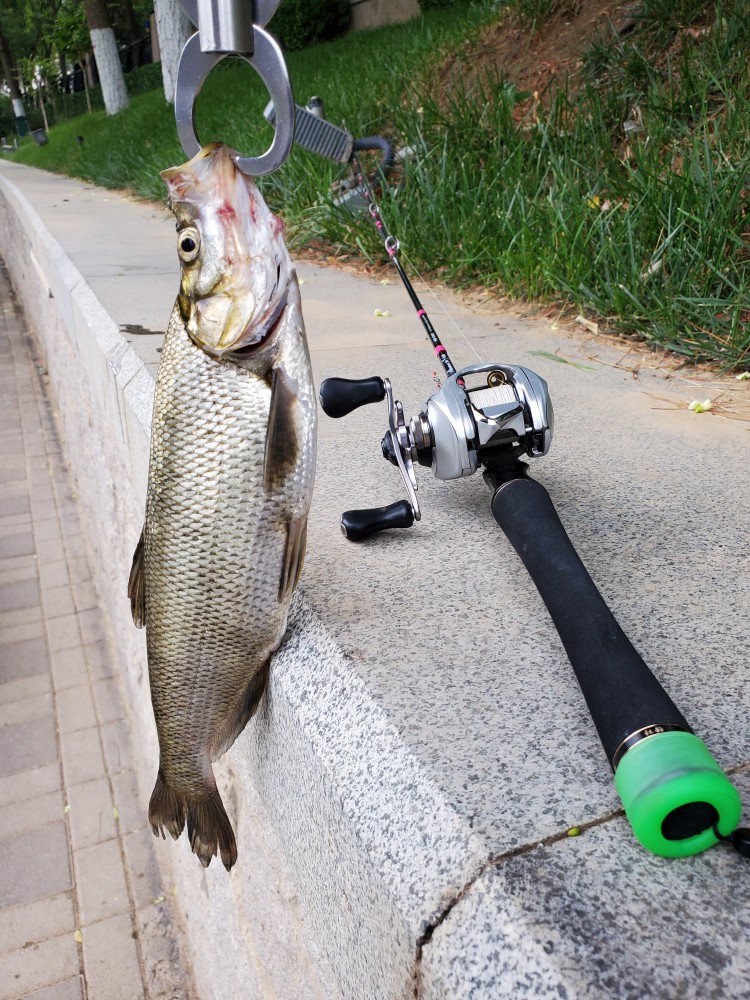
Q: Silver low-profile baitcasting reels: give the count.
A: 1